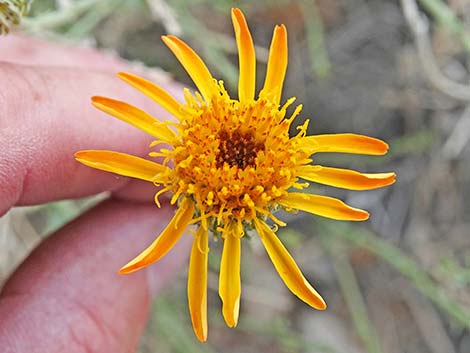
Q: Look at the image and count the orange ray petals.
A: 13